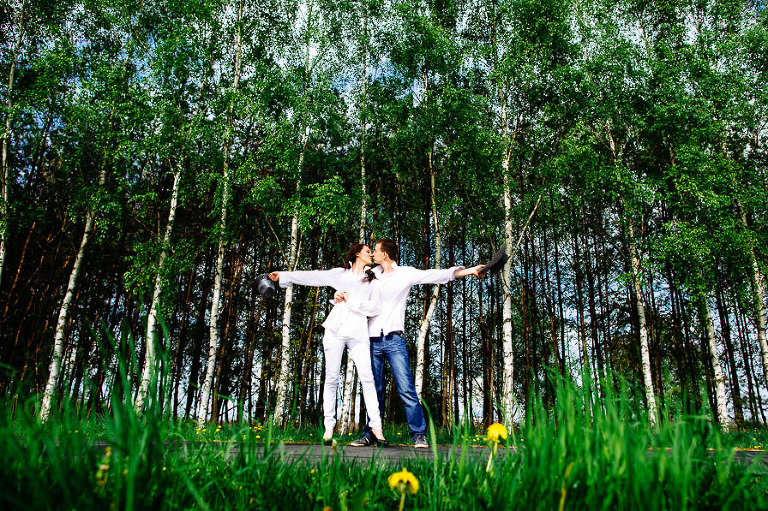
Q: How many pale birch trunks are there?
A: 11